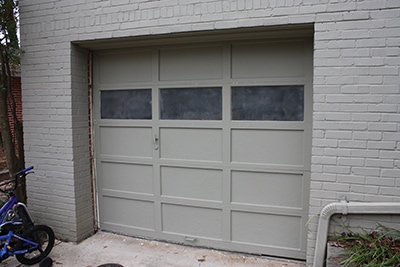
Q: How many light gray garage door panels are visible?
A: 12